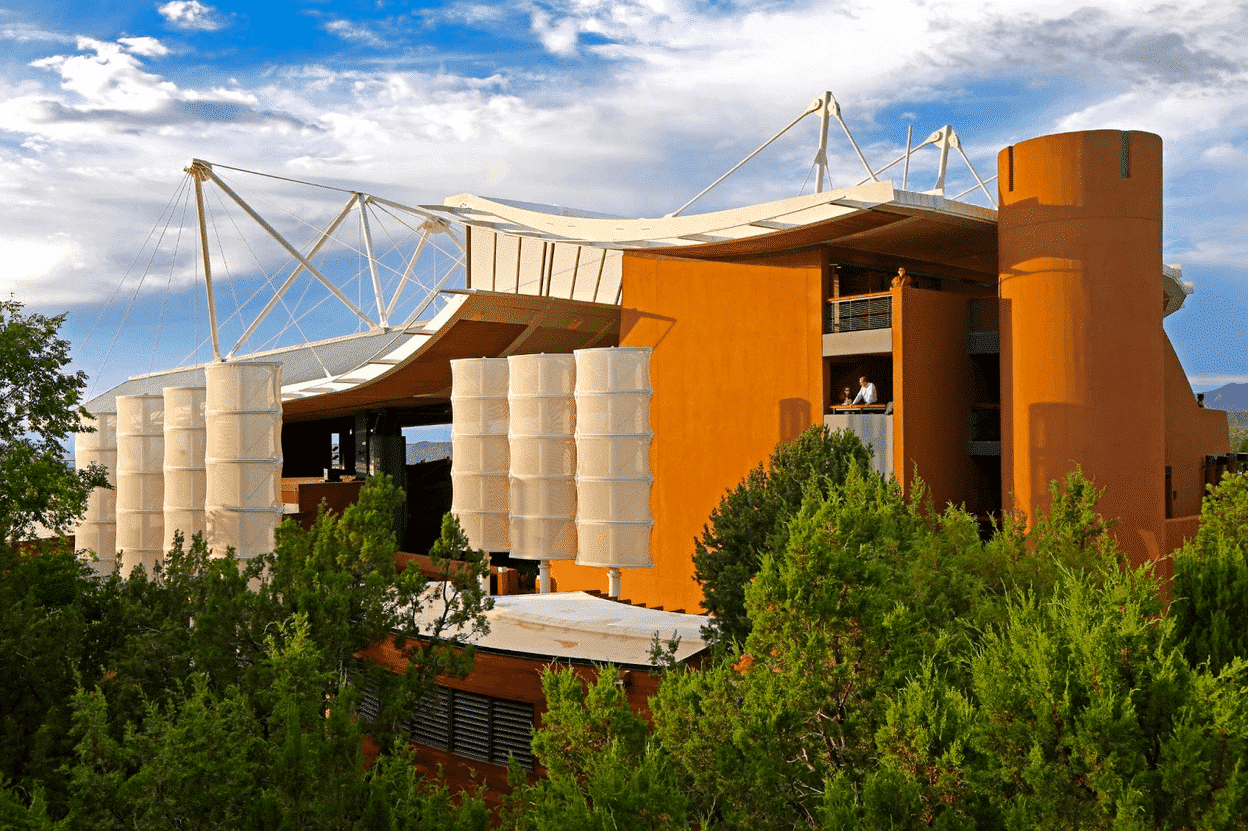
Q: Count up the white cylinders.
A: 7